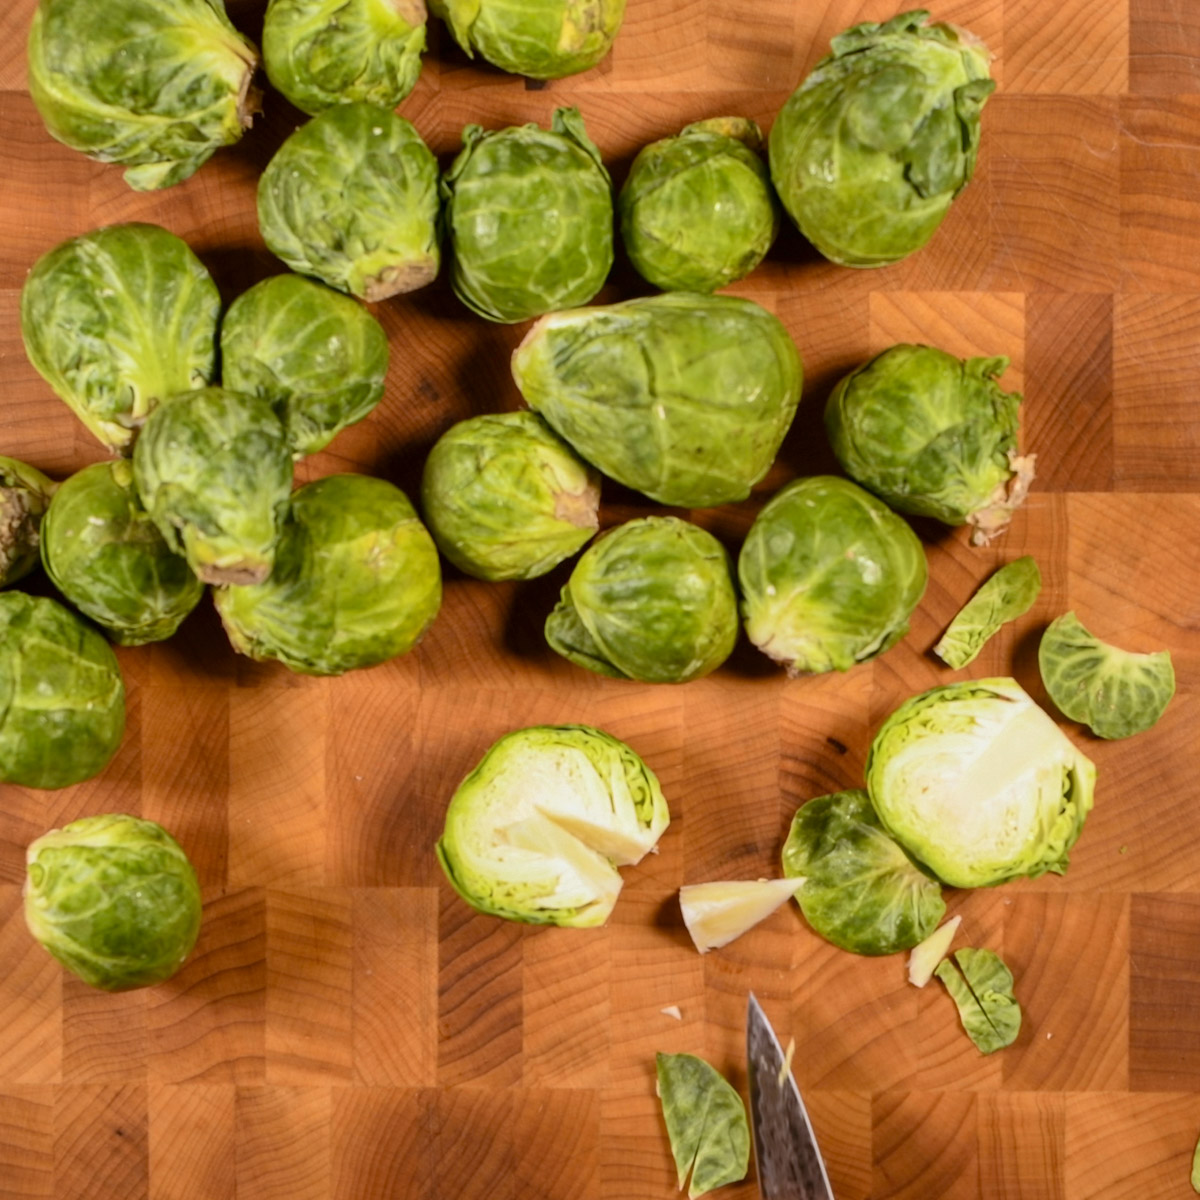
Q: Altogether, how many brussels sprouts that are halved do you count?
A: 2